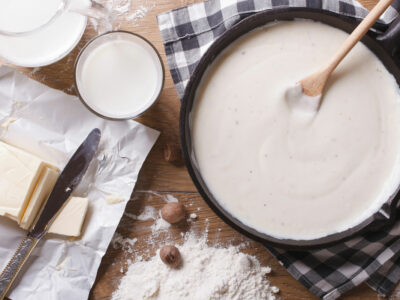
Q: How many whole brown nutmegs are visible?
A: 3